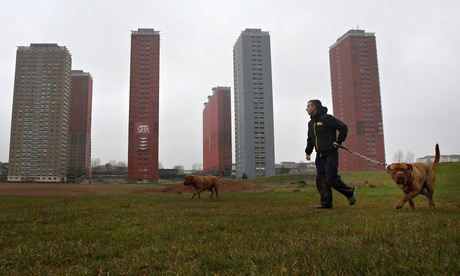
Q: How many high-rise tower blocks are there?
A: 6